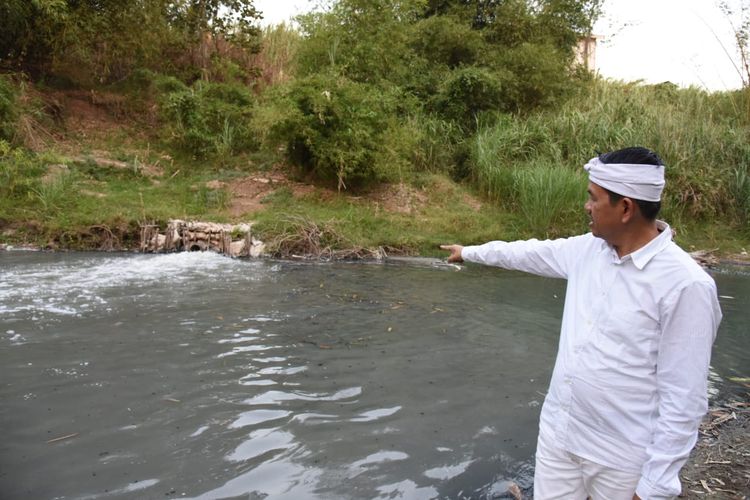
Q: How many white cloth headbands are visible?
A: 1